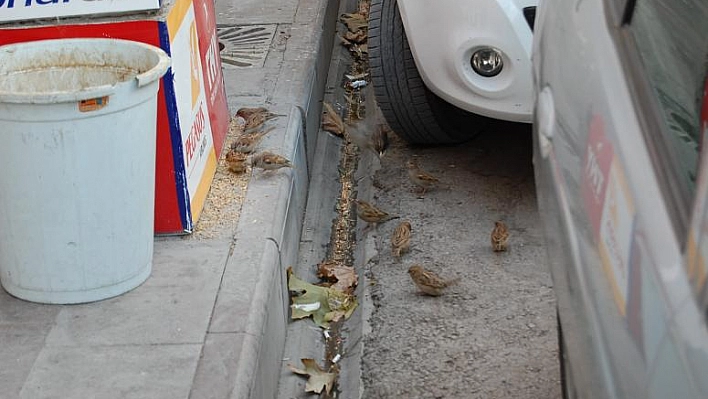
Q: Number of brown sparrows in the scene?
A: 11